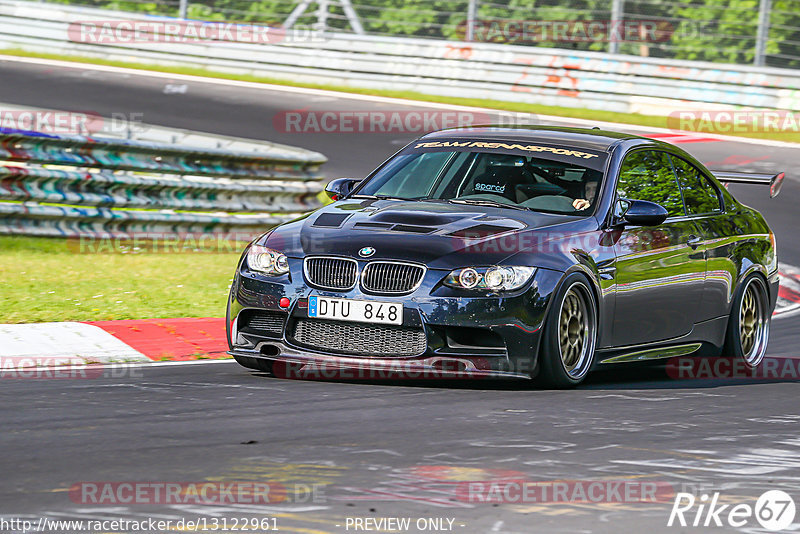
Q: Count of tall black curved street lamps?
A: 0